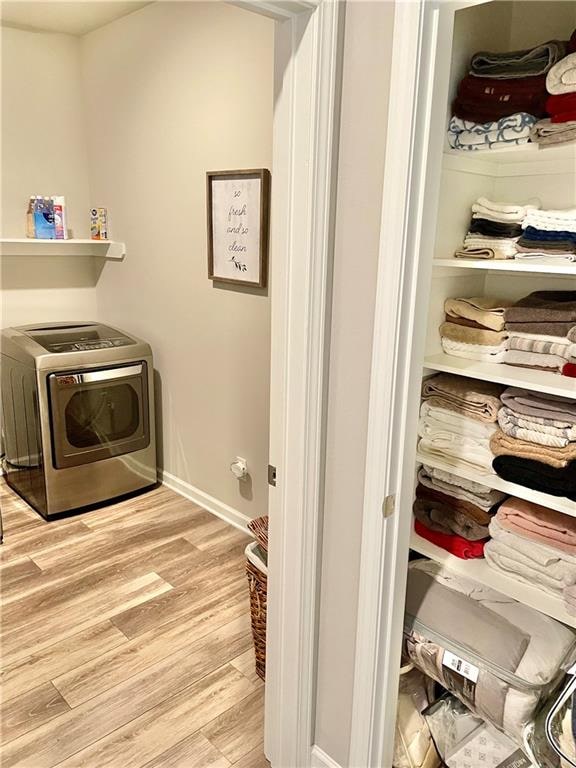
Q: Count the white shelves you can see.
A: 6